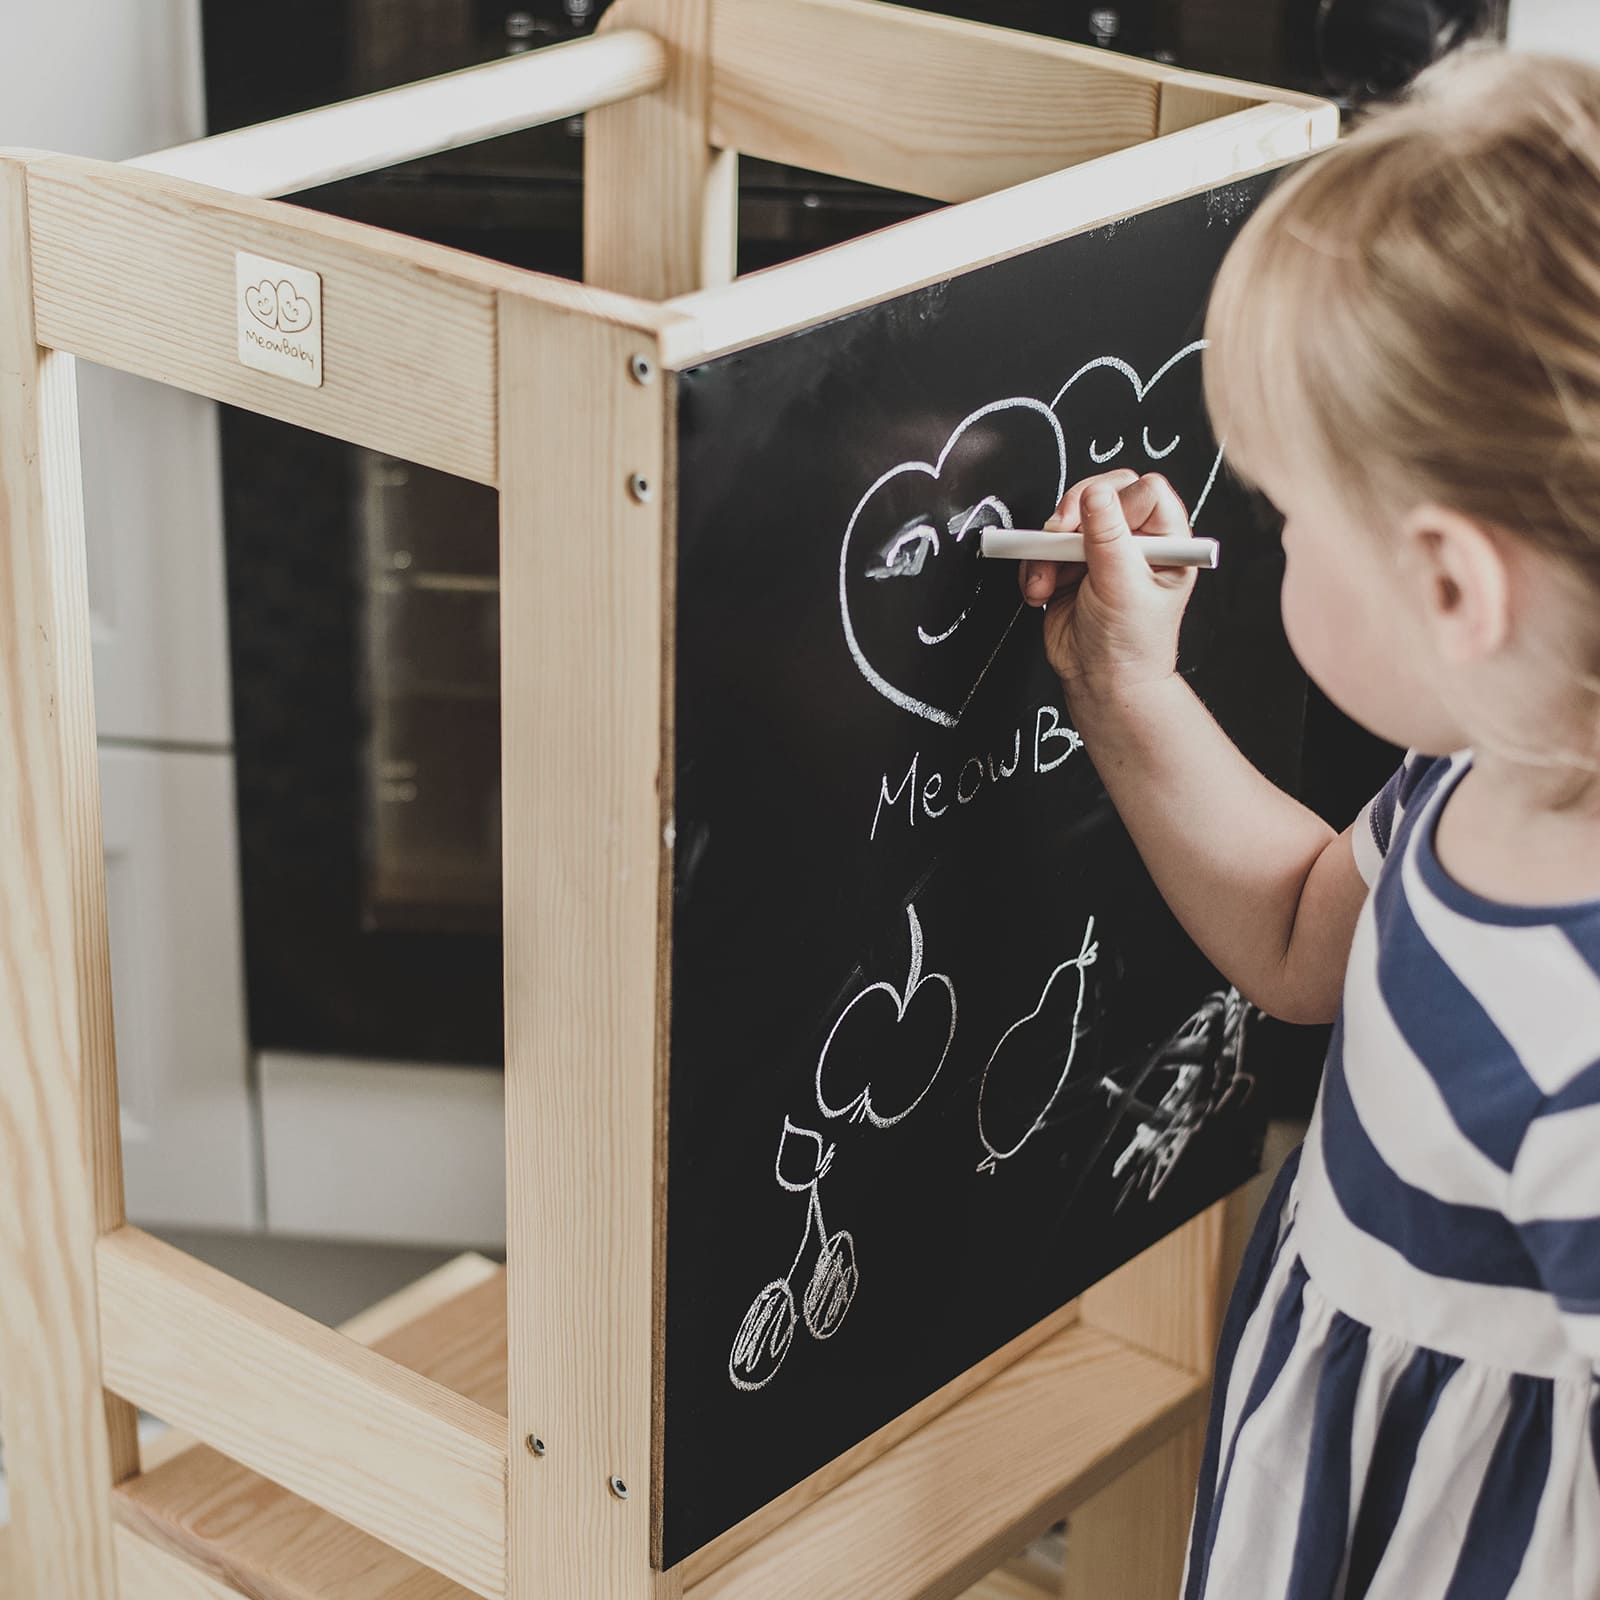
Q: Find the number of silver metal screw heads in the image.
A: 4